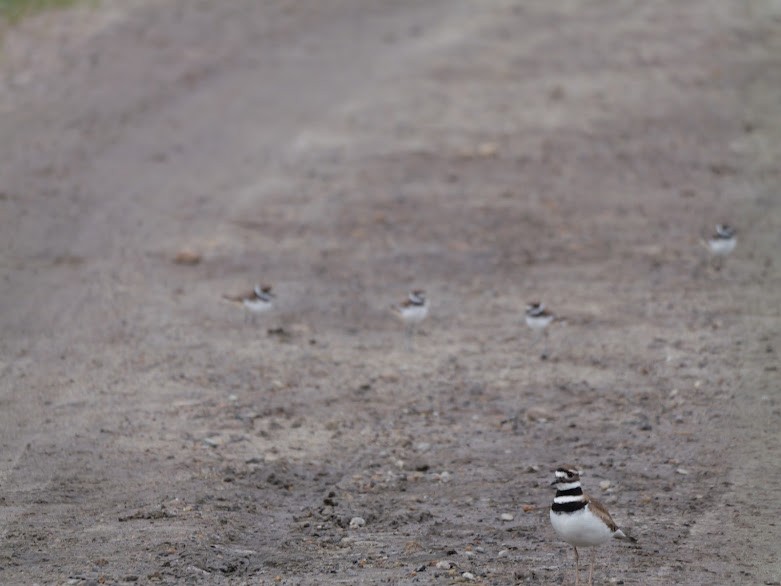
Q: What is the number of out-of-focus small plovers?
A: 4